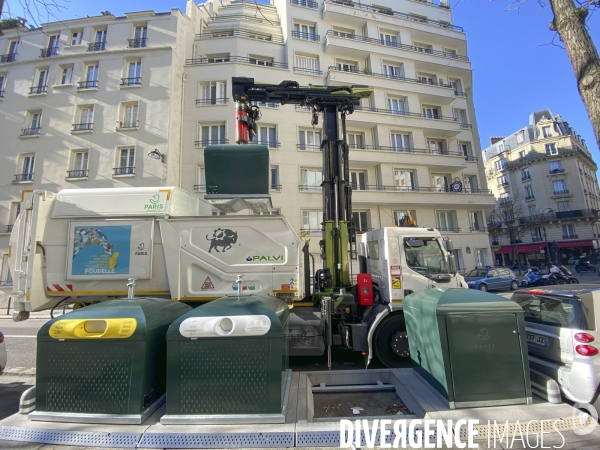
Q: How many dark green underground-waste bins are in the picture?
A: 4